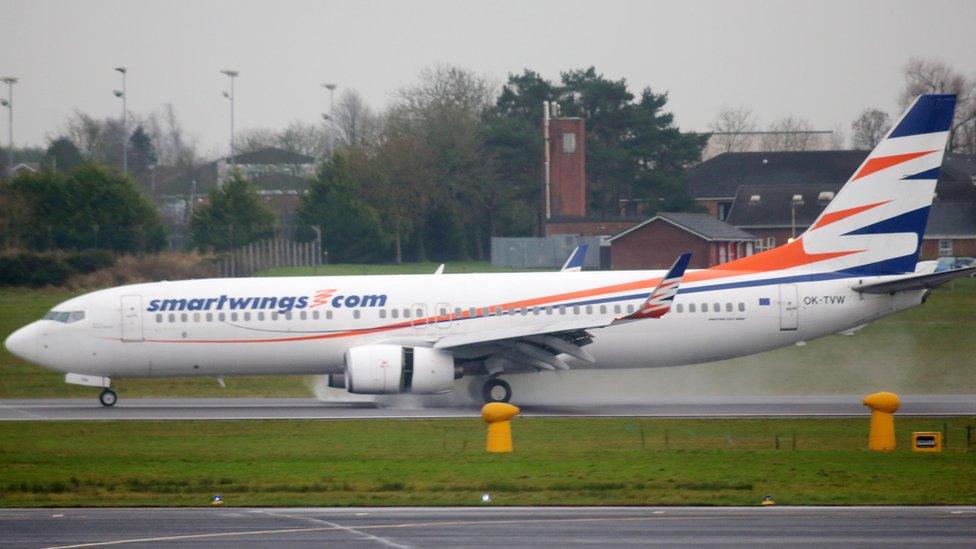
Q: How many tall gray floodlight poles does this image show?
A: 4